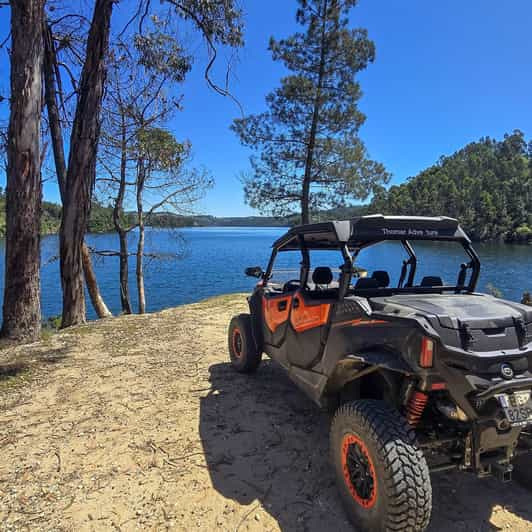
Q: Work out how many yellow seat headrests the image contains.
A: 0